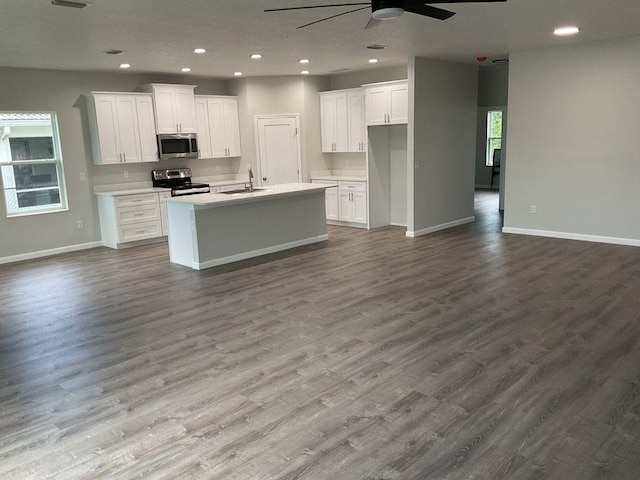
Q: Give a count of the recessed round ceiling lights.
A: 9